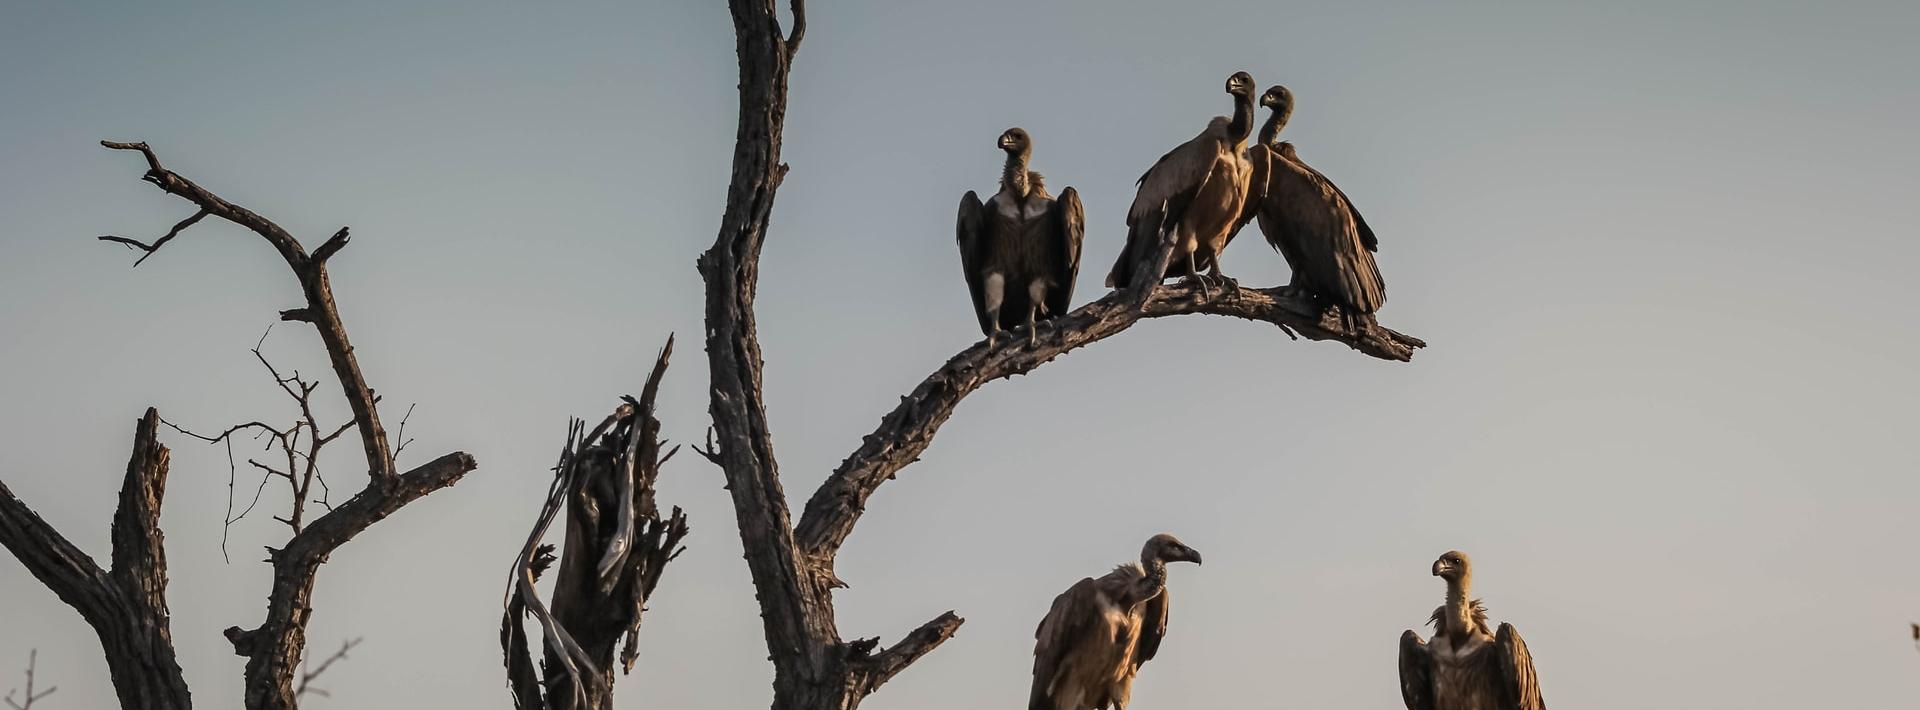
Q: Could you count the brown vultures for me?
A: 5